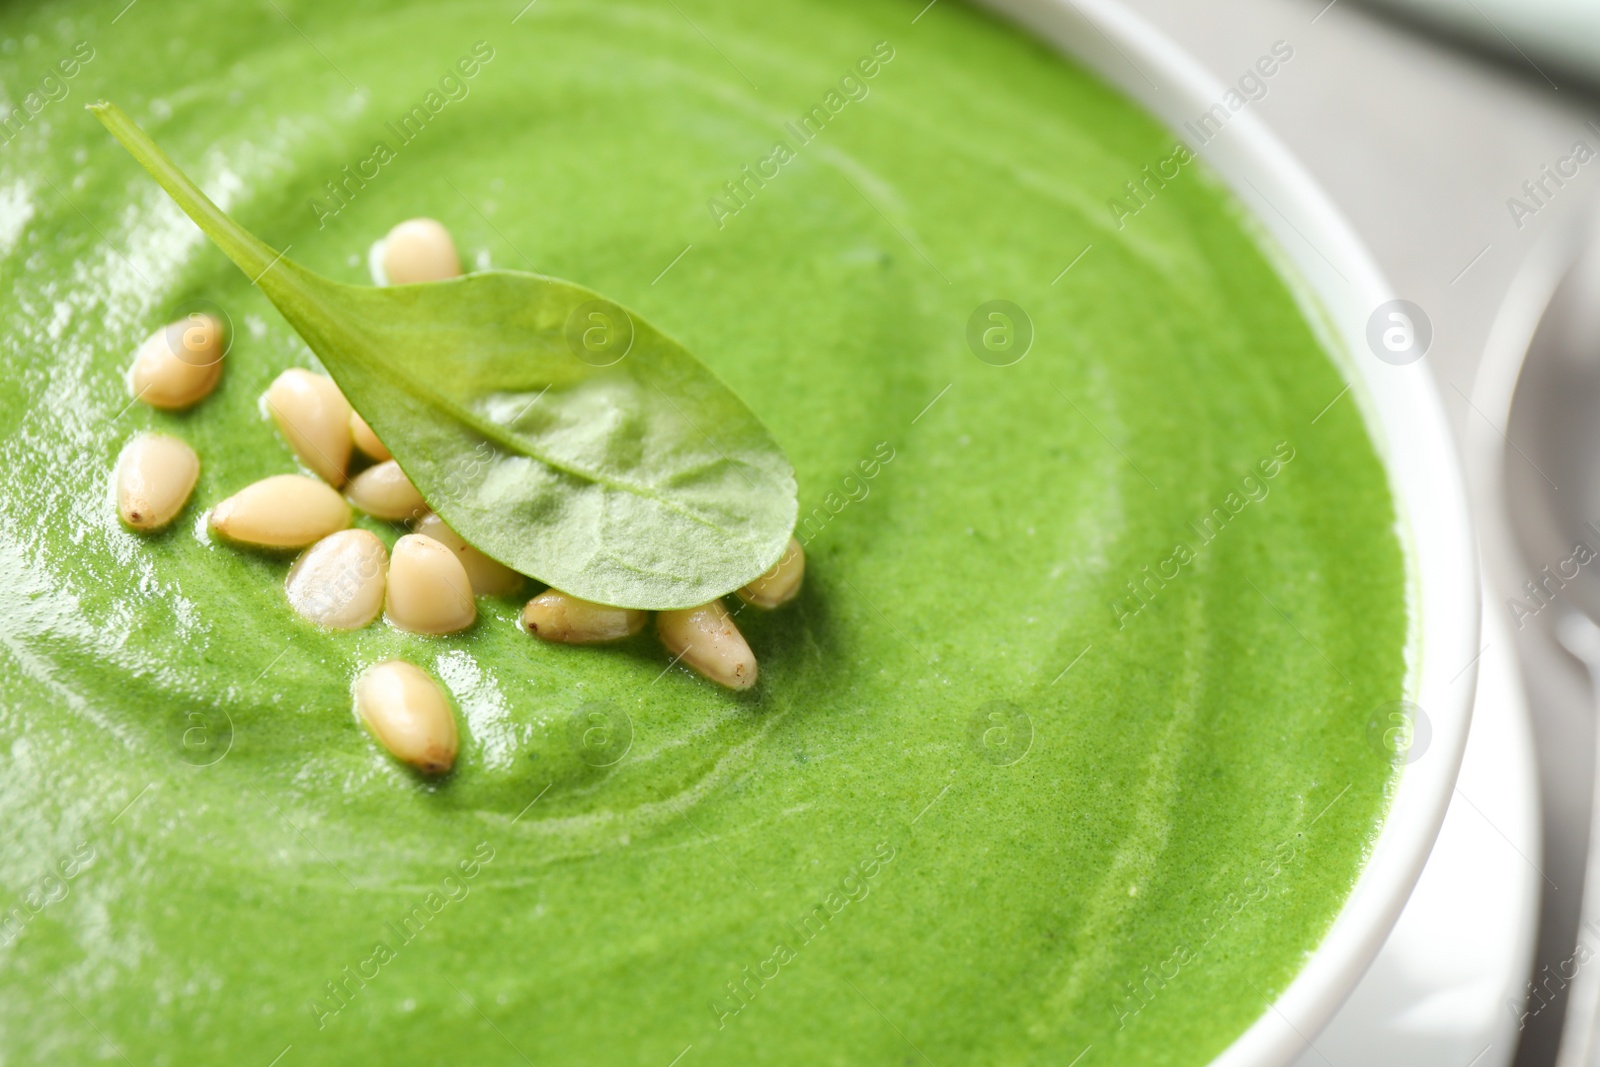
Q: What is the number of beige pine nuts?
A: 14